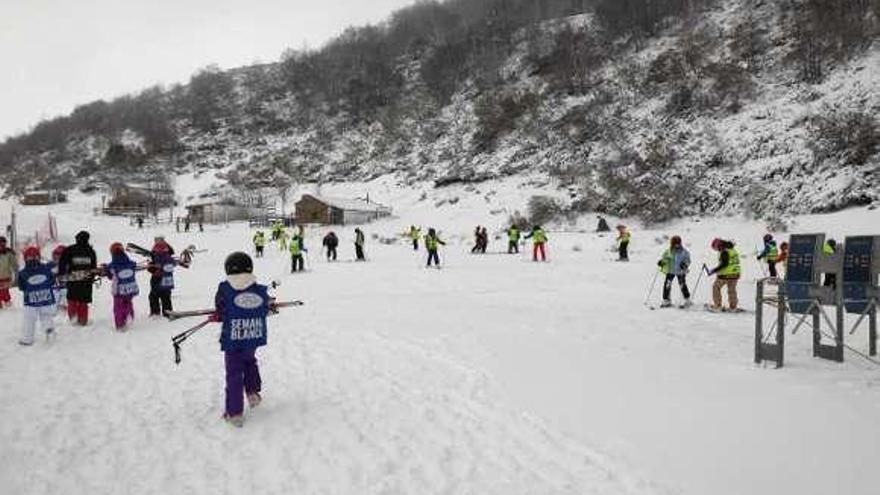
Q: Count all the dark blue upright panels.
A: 2